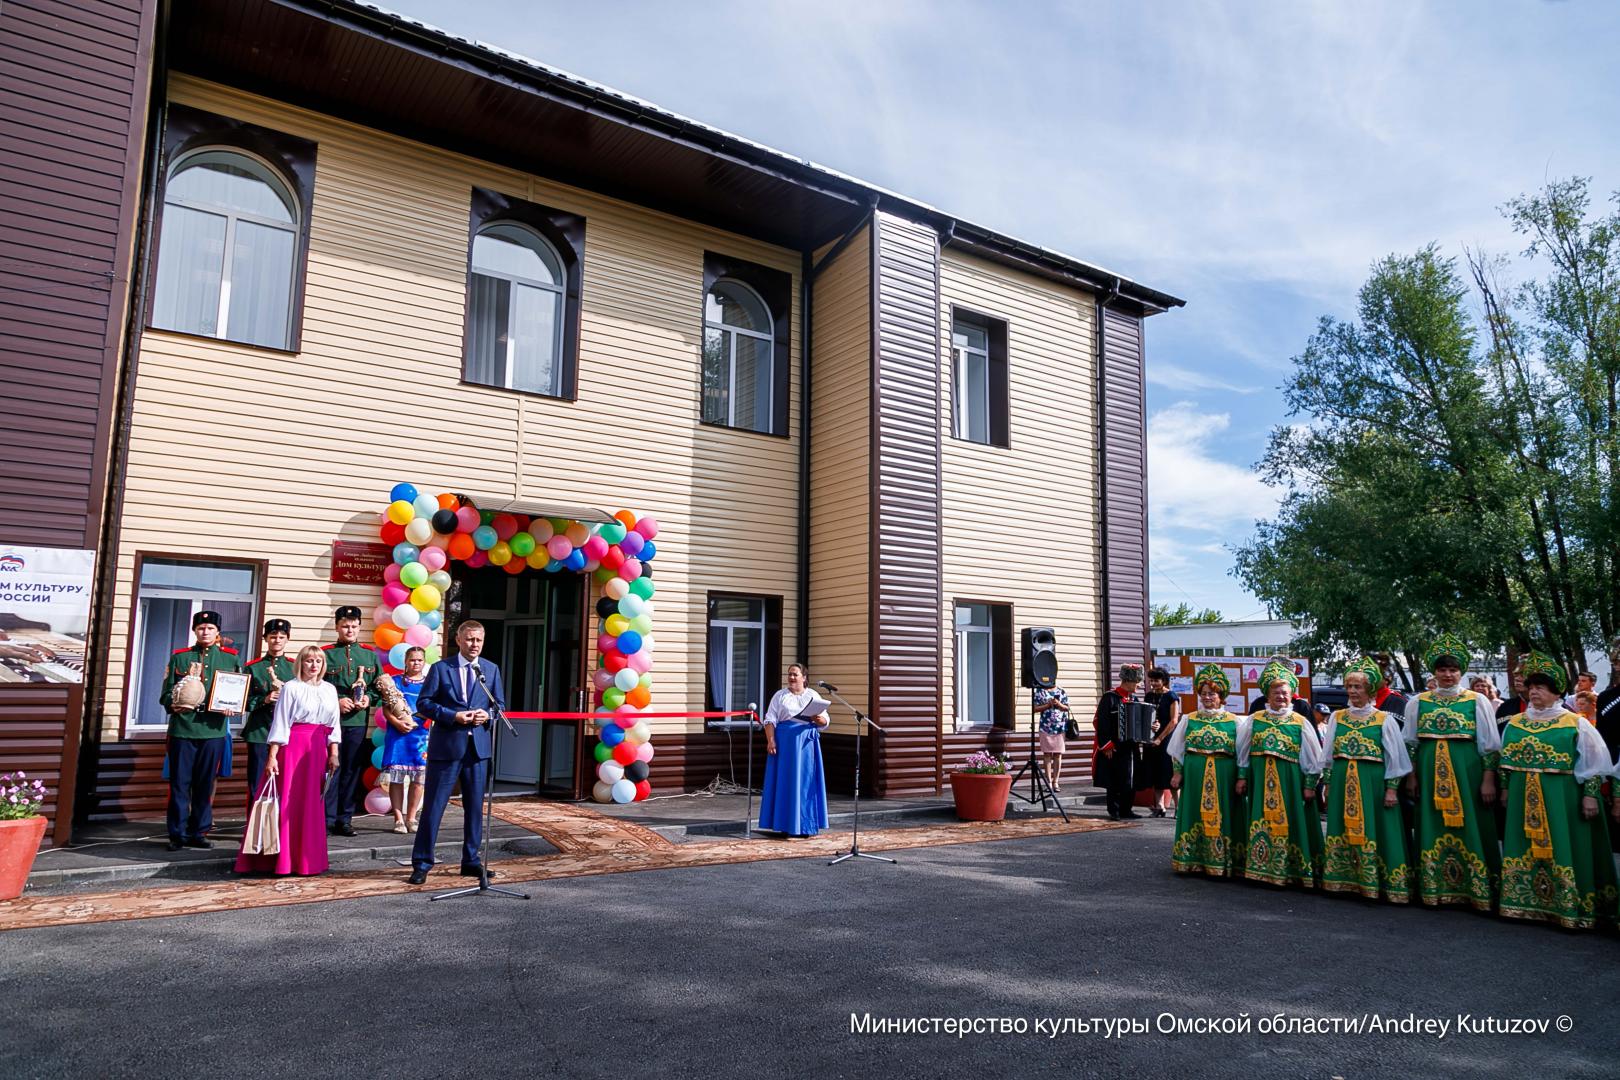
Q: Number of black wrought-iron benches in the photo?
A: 0